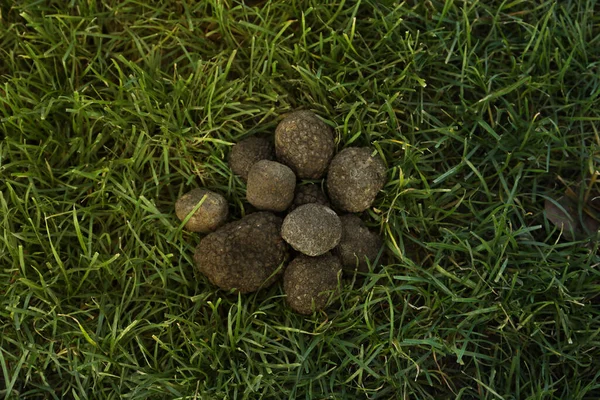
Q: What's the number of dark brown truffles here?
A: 10